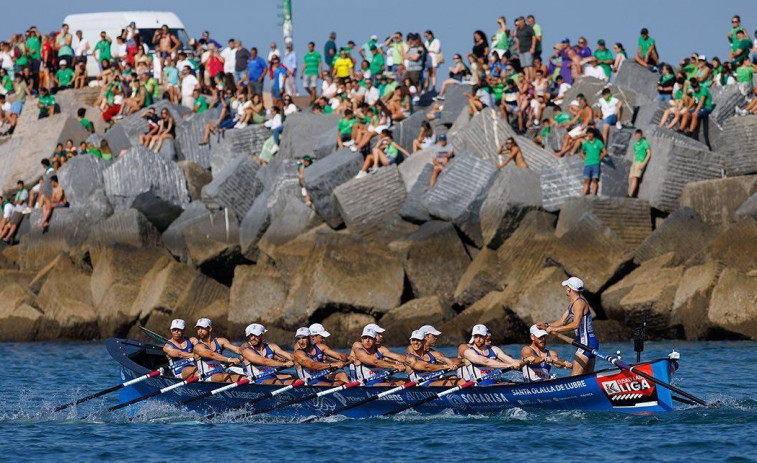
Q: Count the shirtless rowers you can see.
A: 0